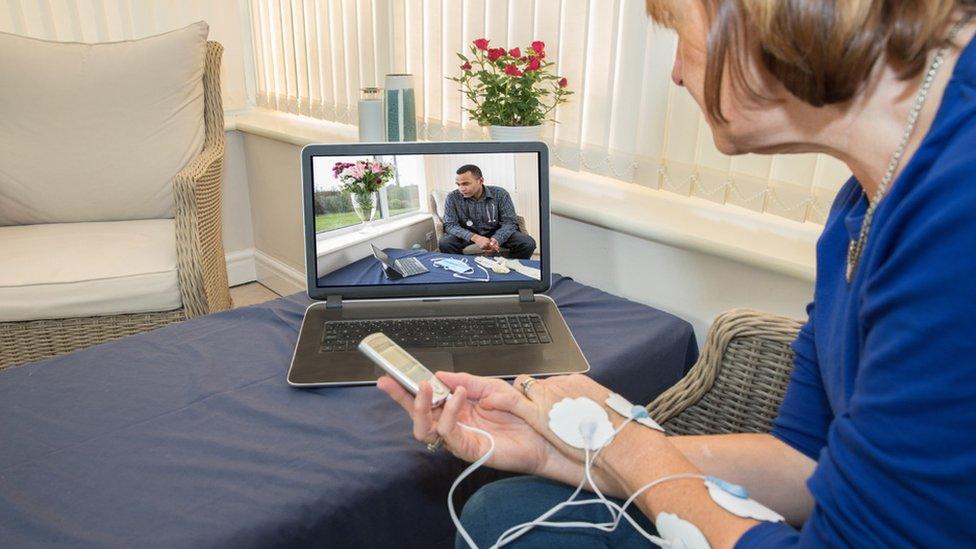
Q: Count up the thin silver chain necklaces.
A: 1